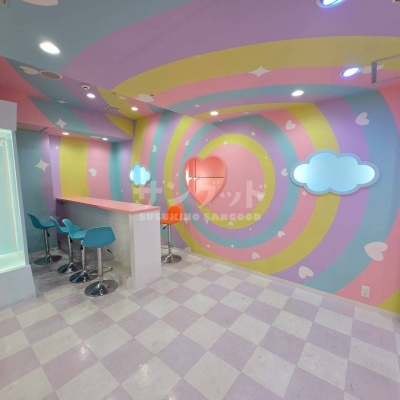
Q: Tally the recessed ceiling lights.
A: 9